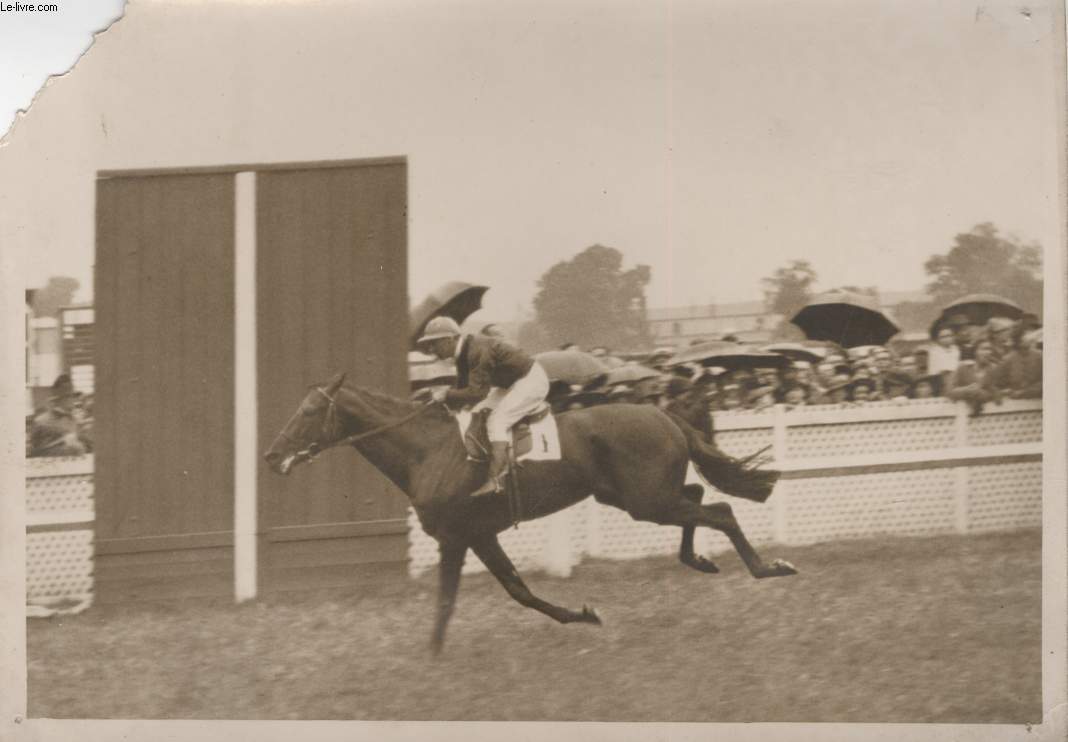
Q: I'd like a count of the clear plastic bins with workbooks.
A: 0